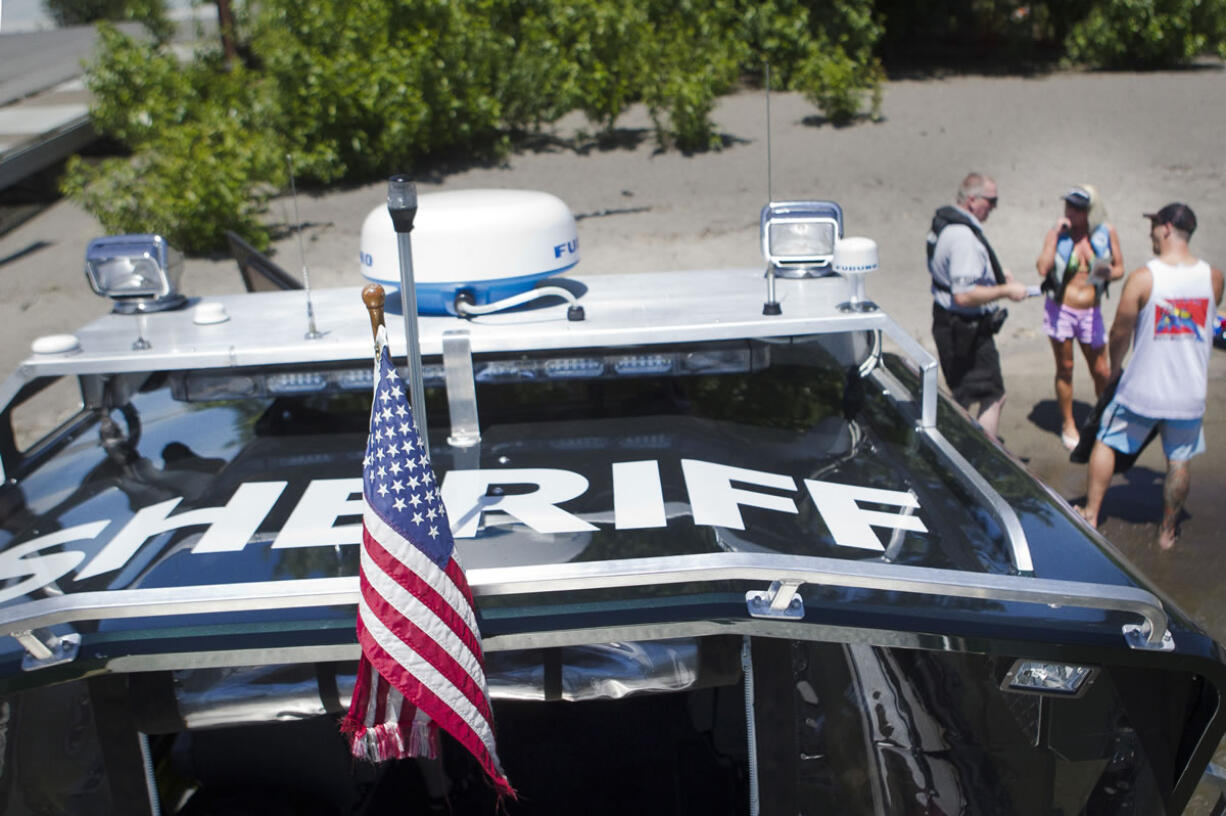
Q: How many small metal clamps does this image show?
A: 3